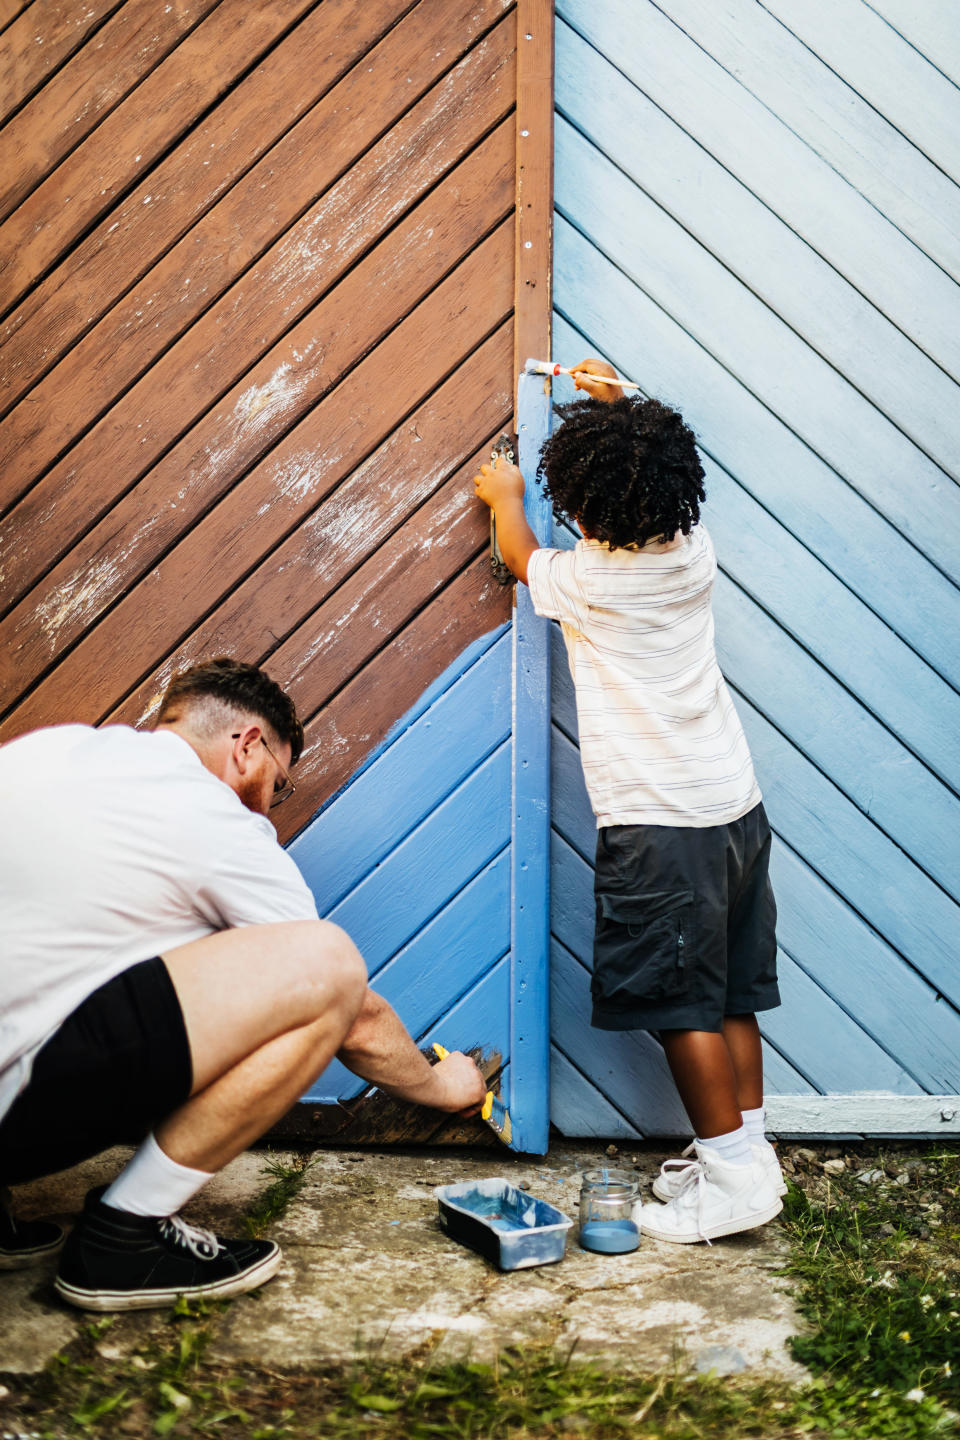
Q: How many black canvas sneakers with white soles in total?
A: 2